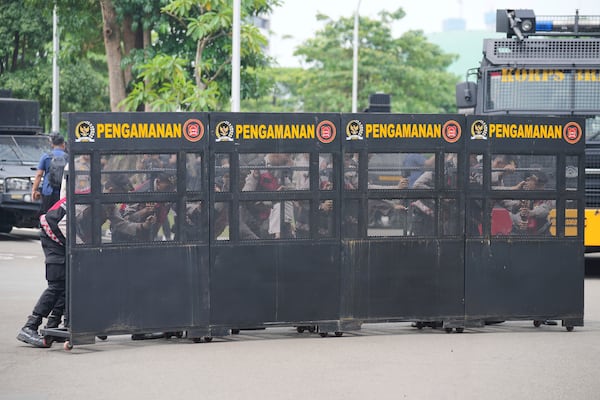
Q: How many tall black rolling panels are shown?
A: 4